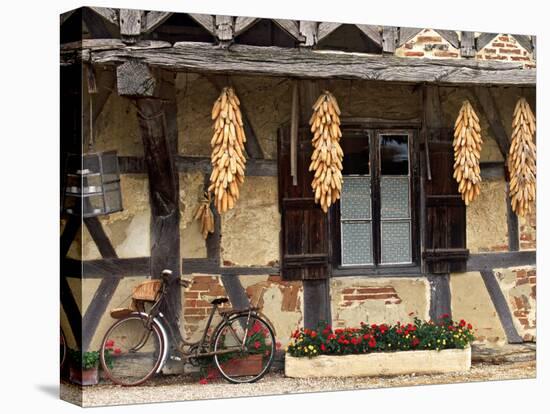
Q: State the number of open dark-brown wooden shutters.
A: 2